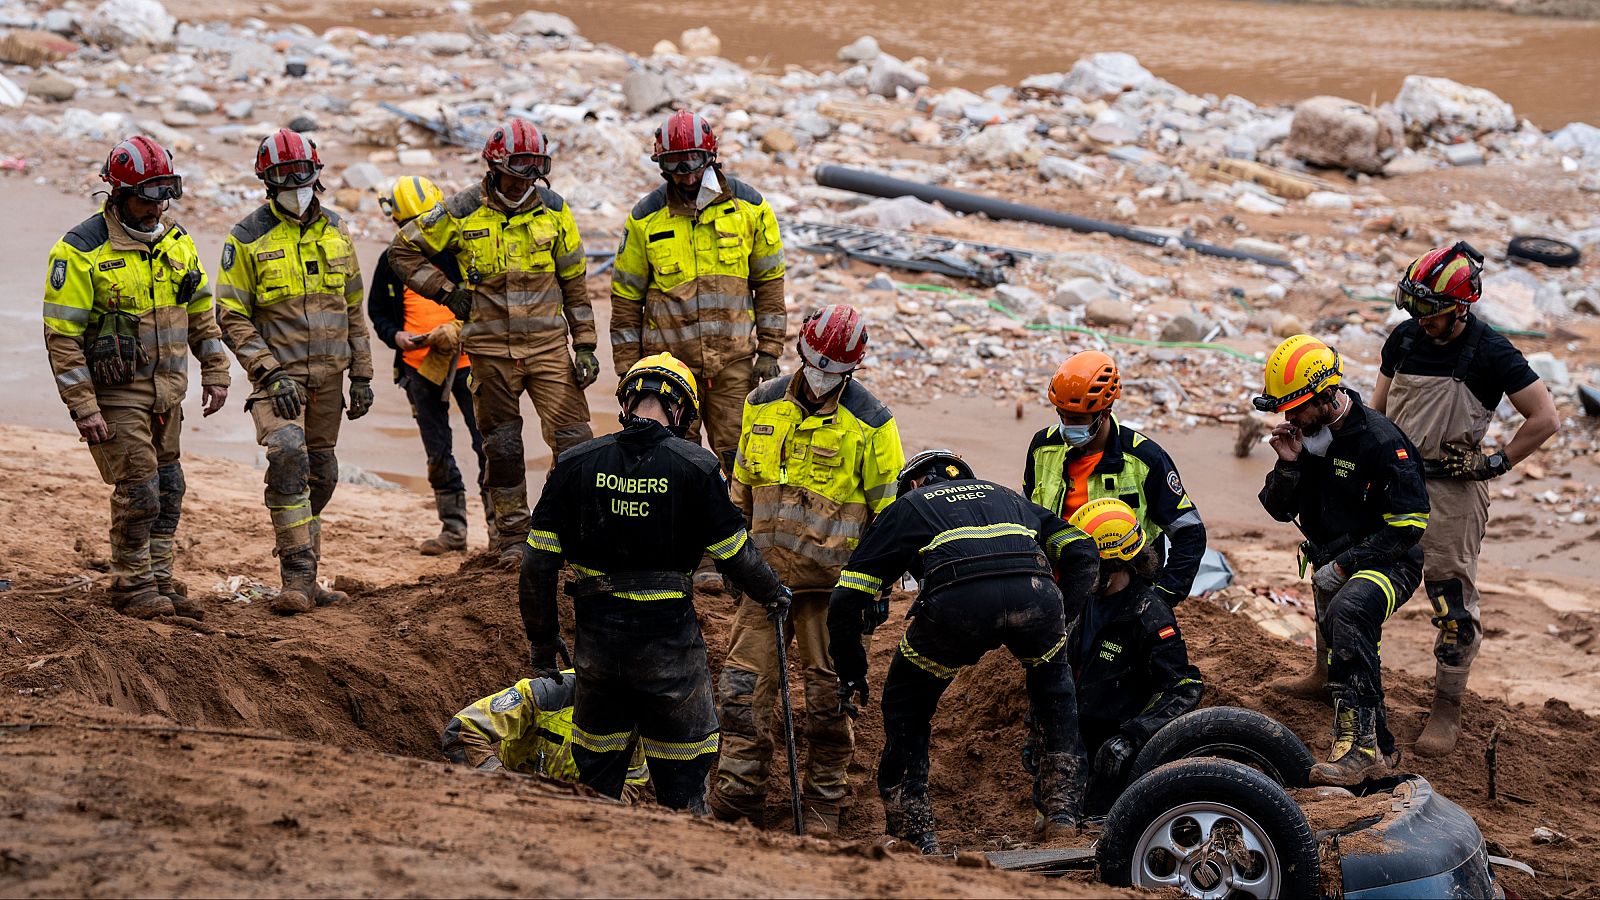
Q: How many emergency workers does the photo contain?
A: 13